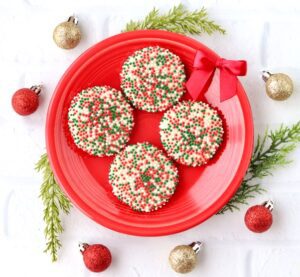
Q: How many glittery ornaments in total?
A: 6